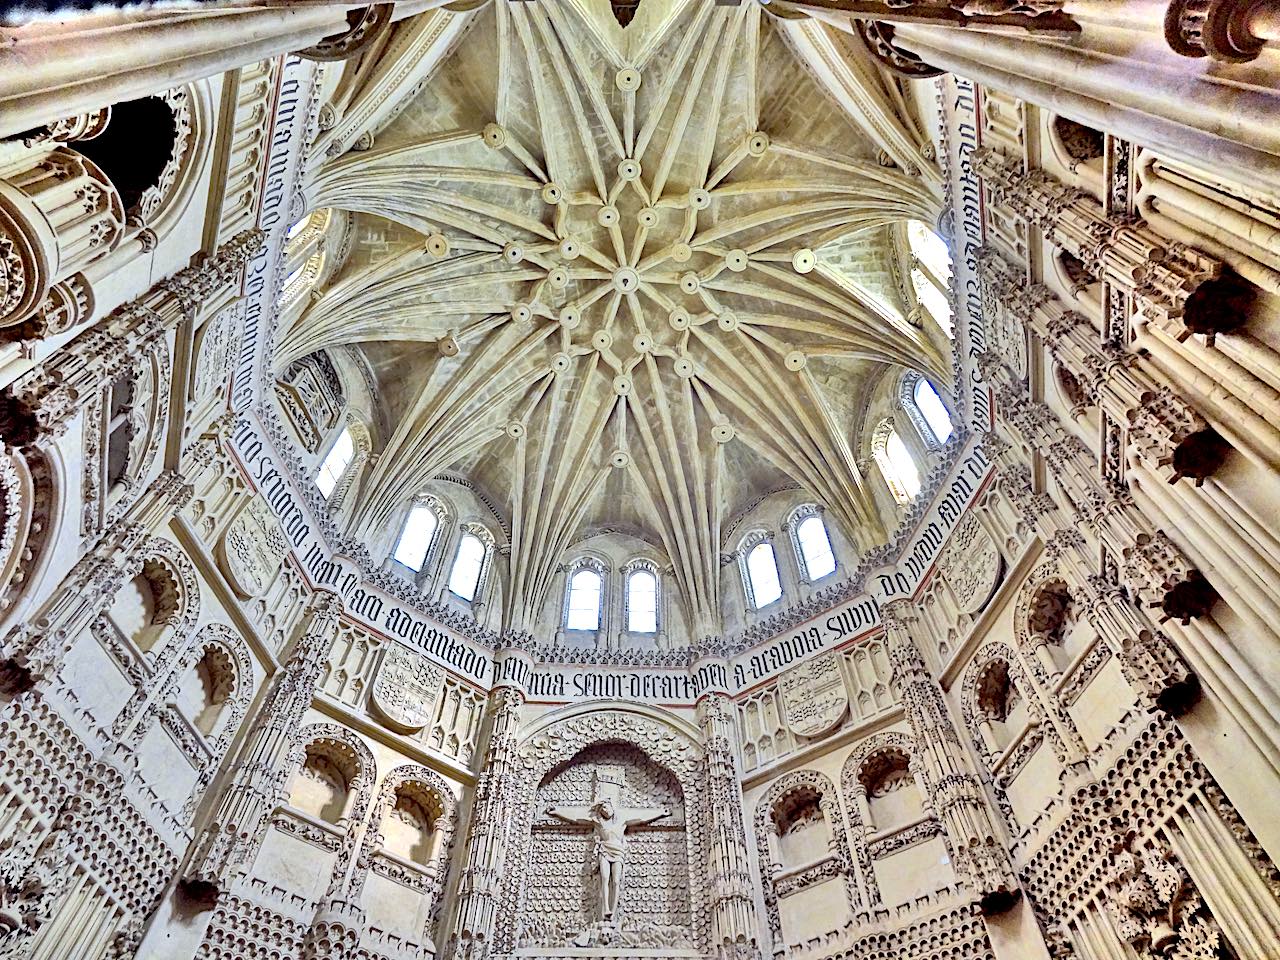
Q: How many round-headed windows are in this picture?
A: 13